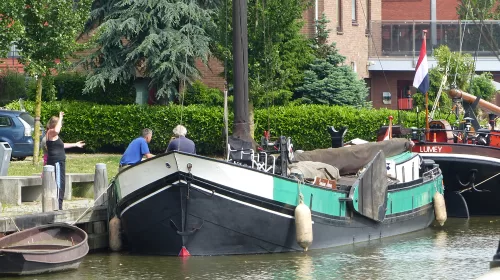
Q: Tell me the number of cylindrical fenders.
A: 3